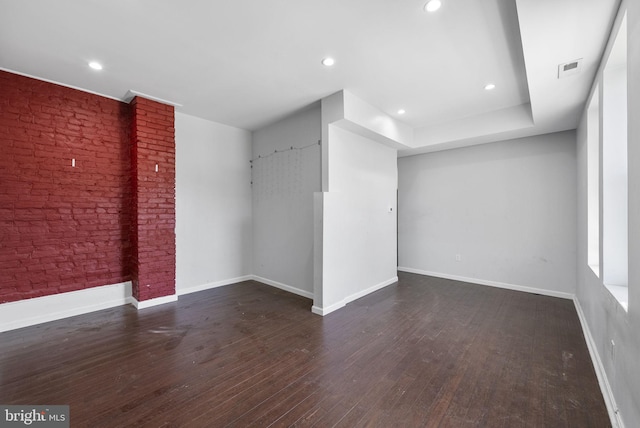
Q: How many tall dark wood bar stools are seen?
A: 0